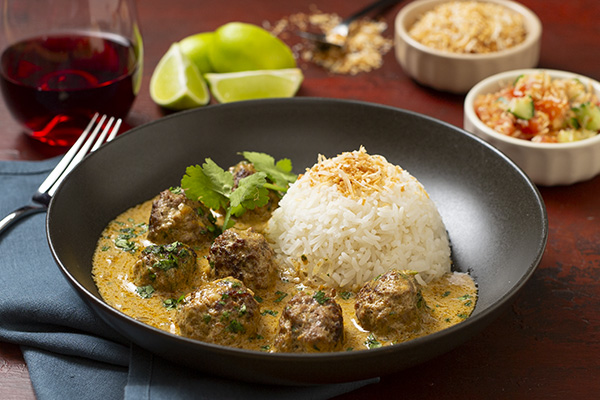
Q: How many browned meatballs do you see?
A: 7